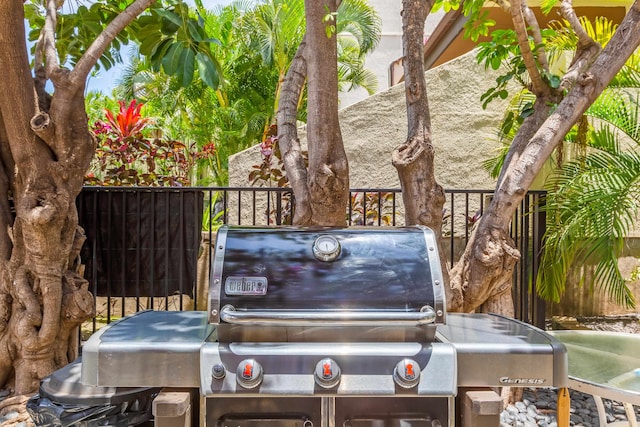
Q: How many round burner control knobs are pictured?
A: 3